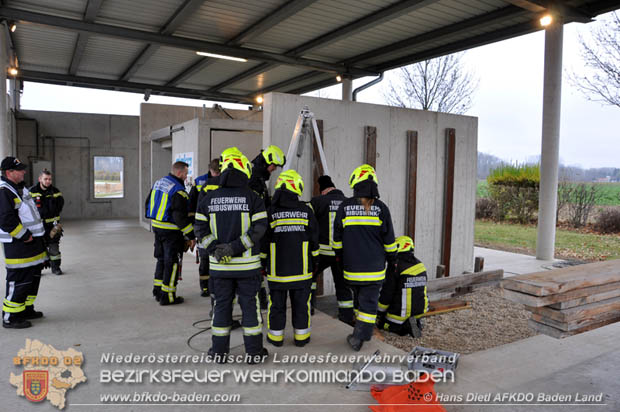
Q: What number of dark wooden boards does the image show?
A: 4